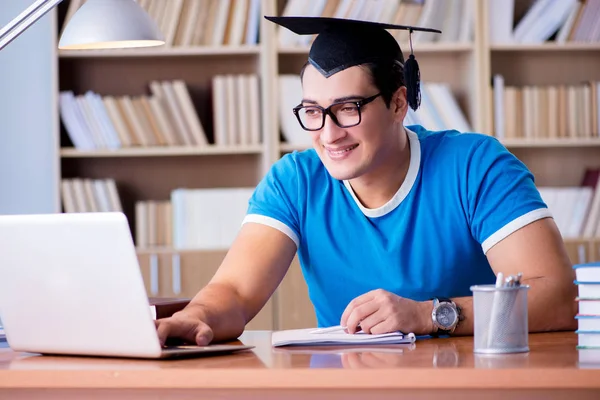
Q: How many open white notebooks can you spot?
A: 1